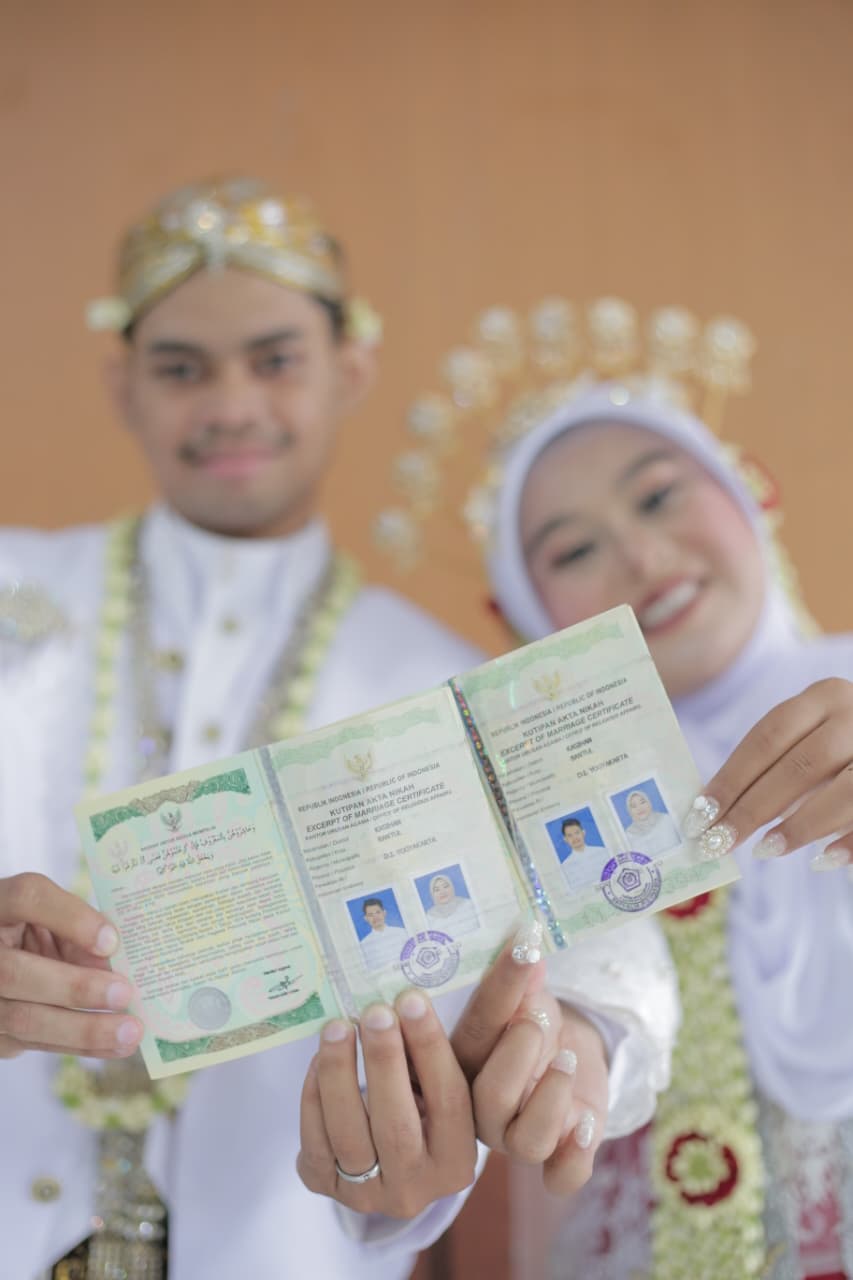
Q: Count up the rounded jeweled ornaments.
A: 9